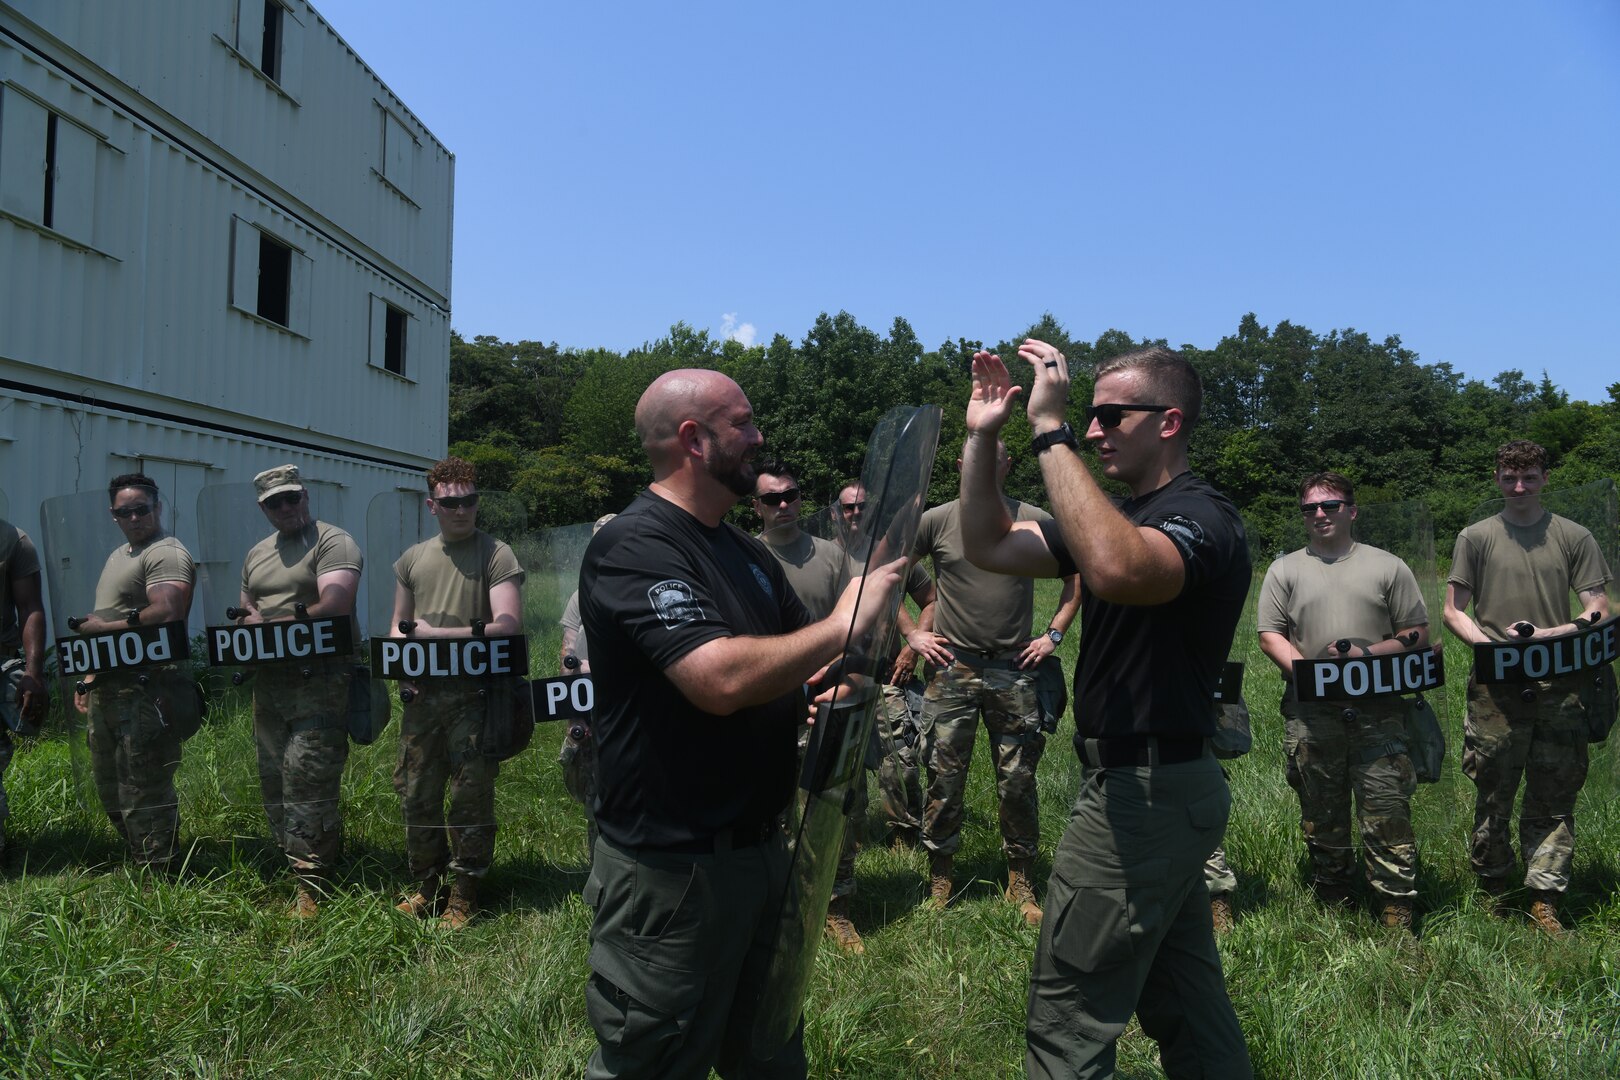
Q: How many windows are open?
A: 4